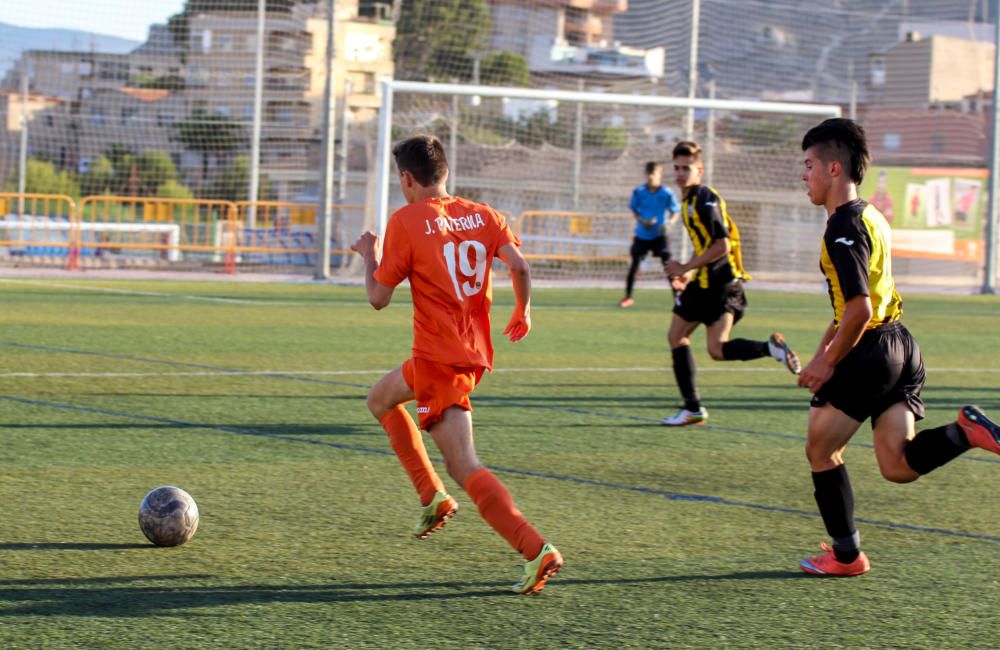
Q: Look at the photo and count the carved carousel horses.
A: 0